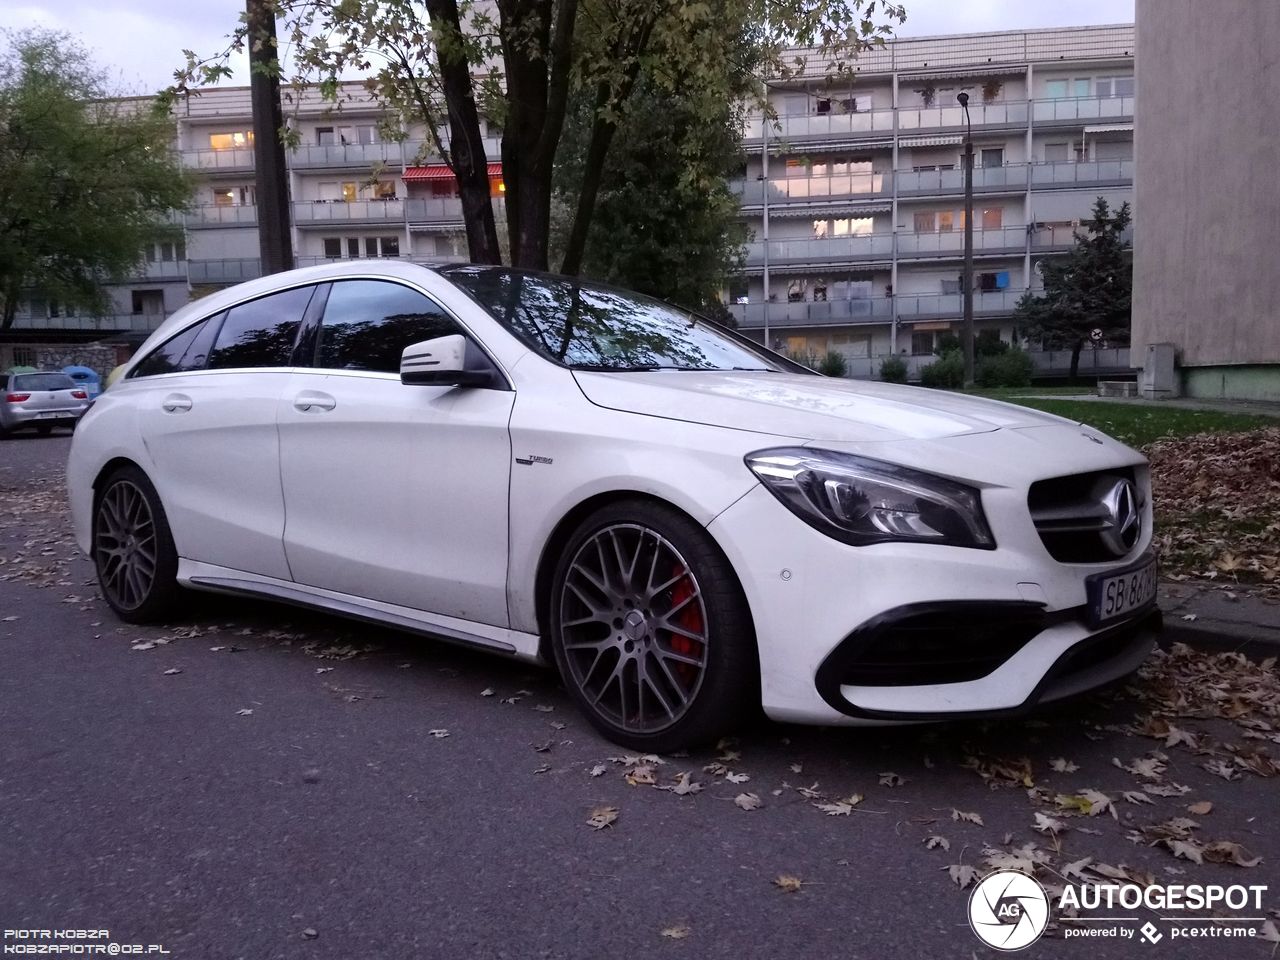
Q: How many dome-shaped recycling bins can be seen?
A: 3